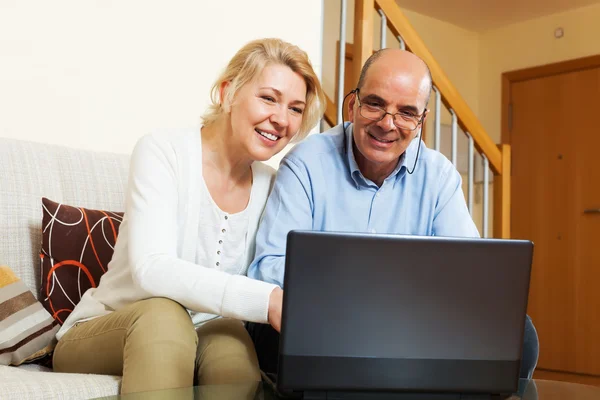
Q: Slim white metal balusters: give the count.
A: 7